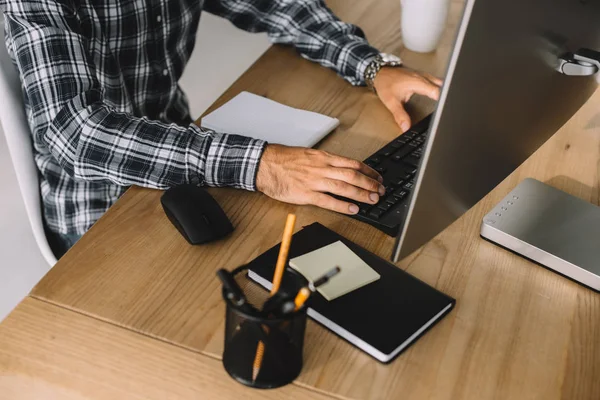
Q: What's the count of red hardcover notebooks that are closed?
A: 0